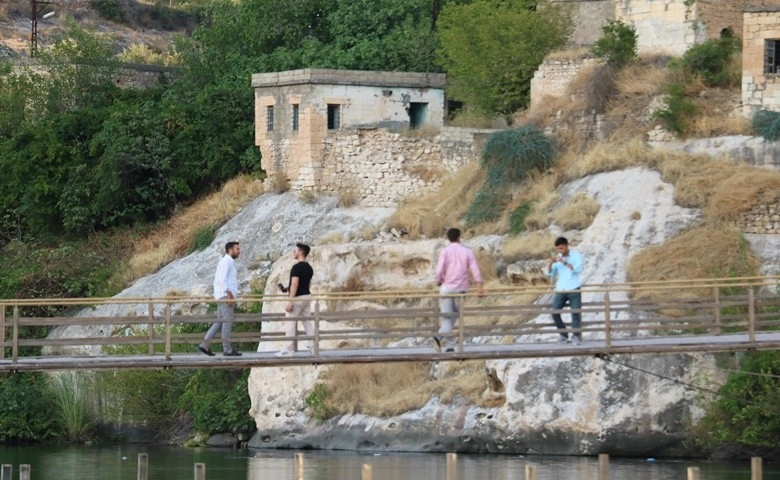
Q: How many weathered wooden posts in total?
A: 11